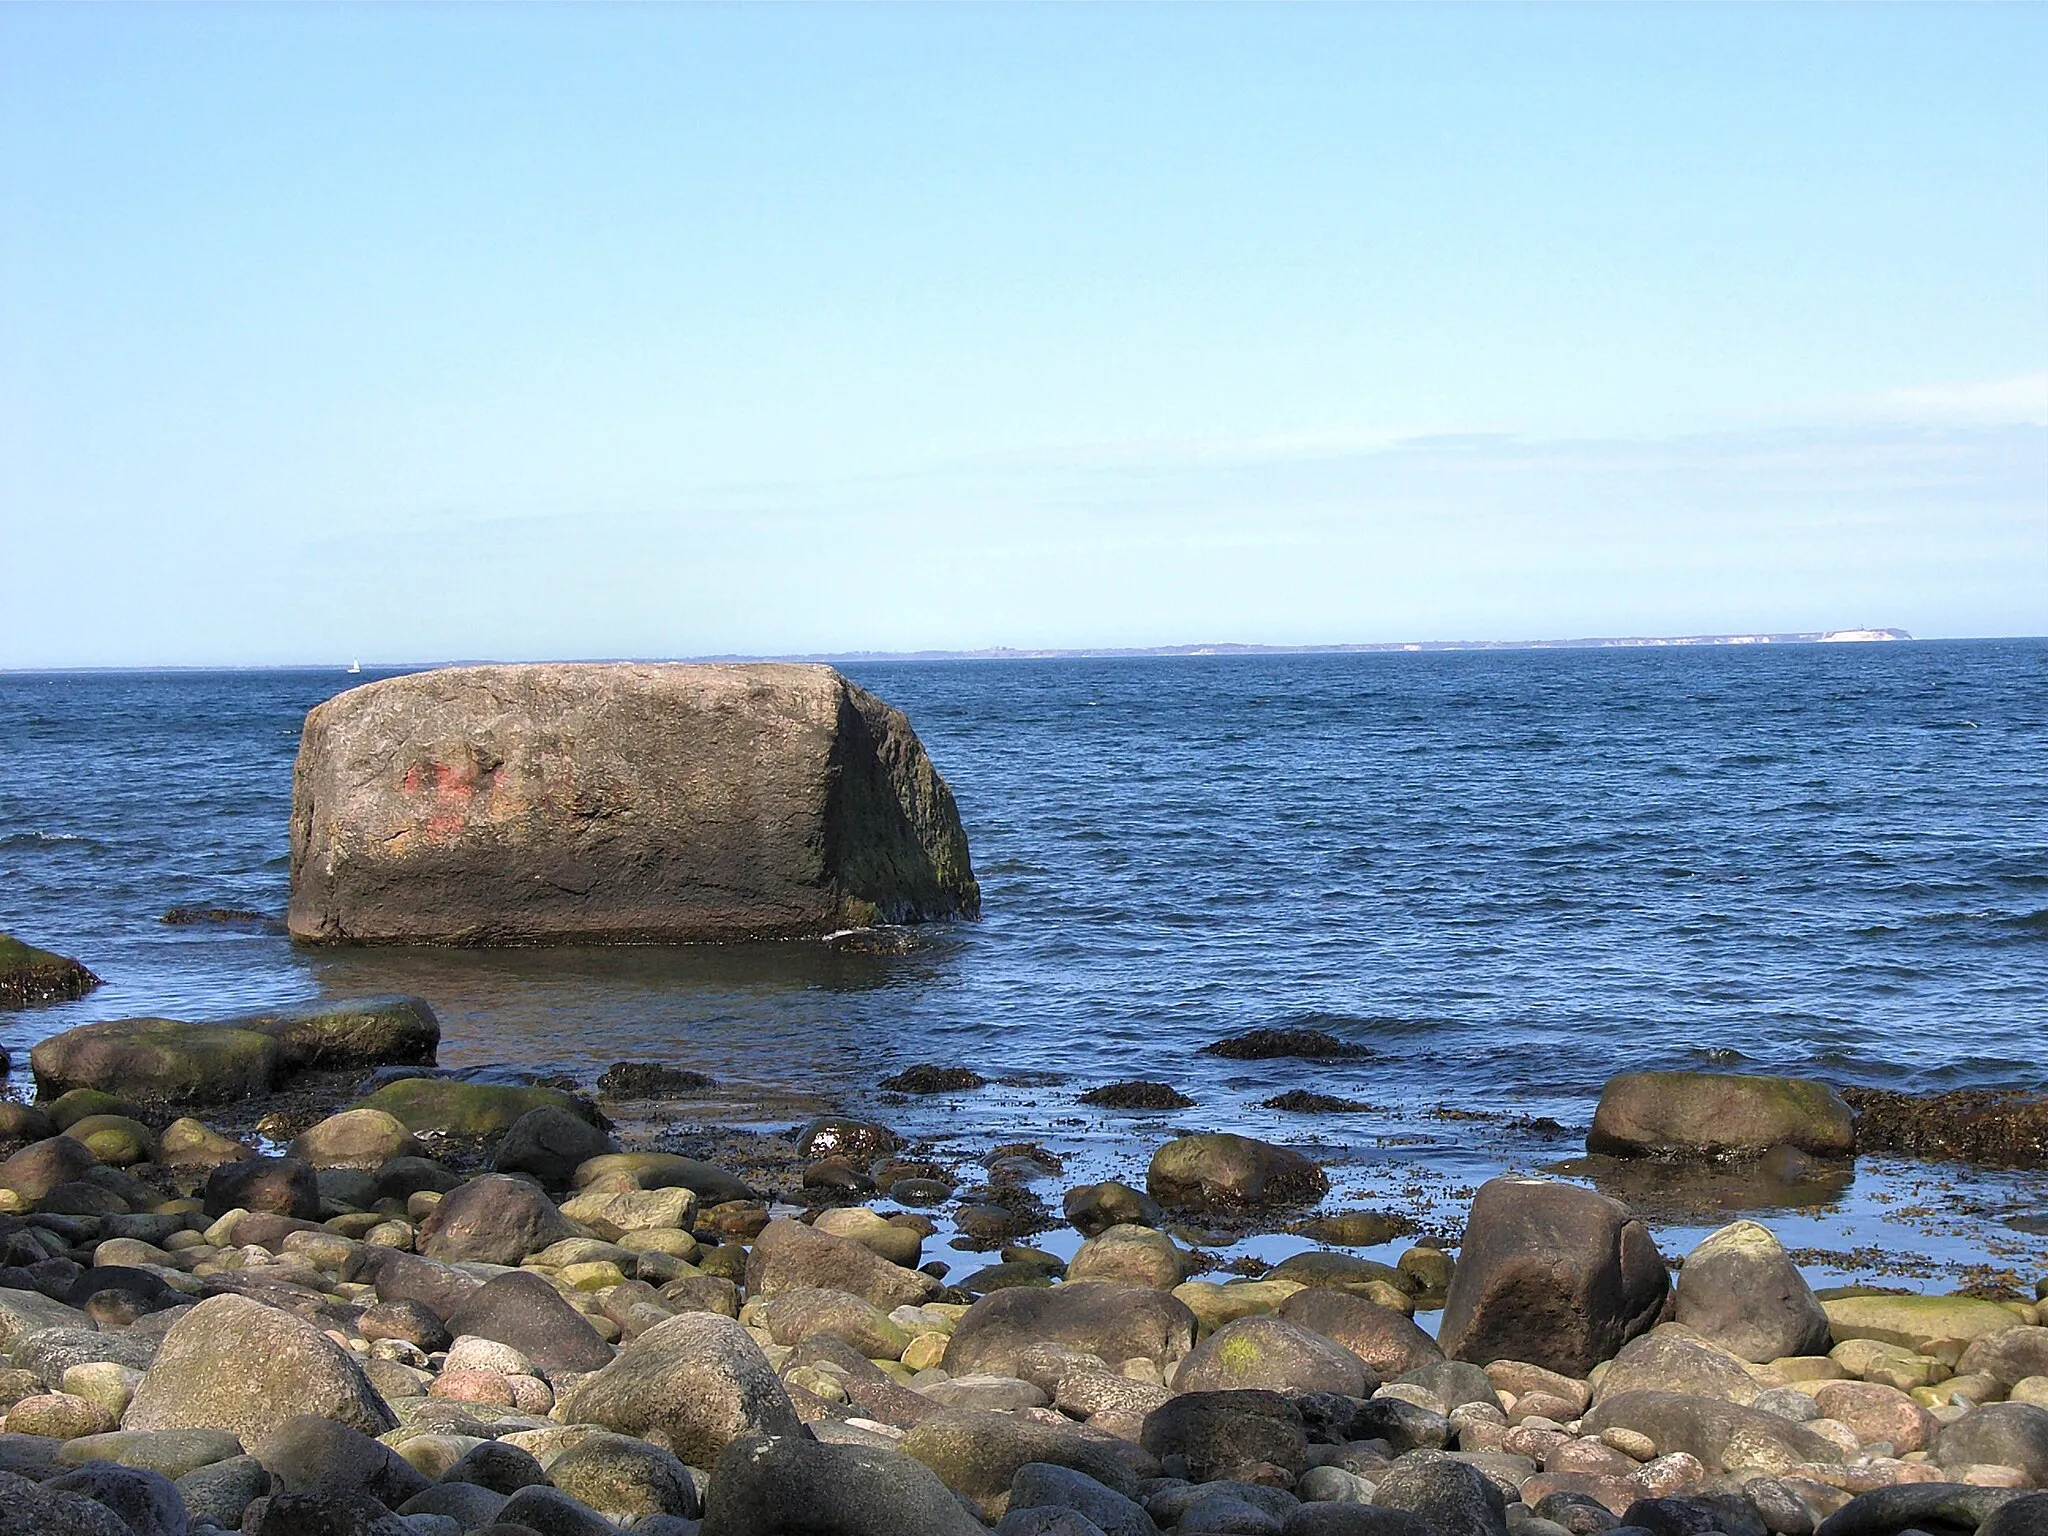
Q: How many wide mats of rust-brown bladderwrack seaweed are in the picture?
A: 1